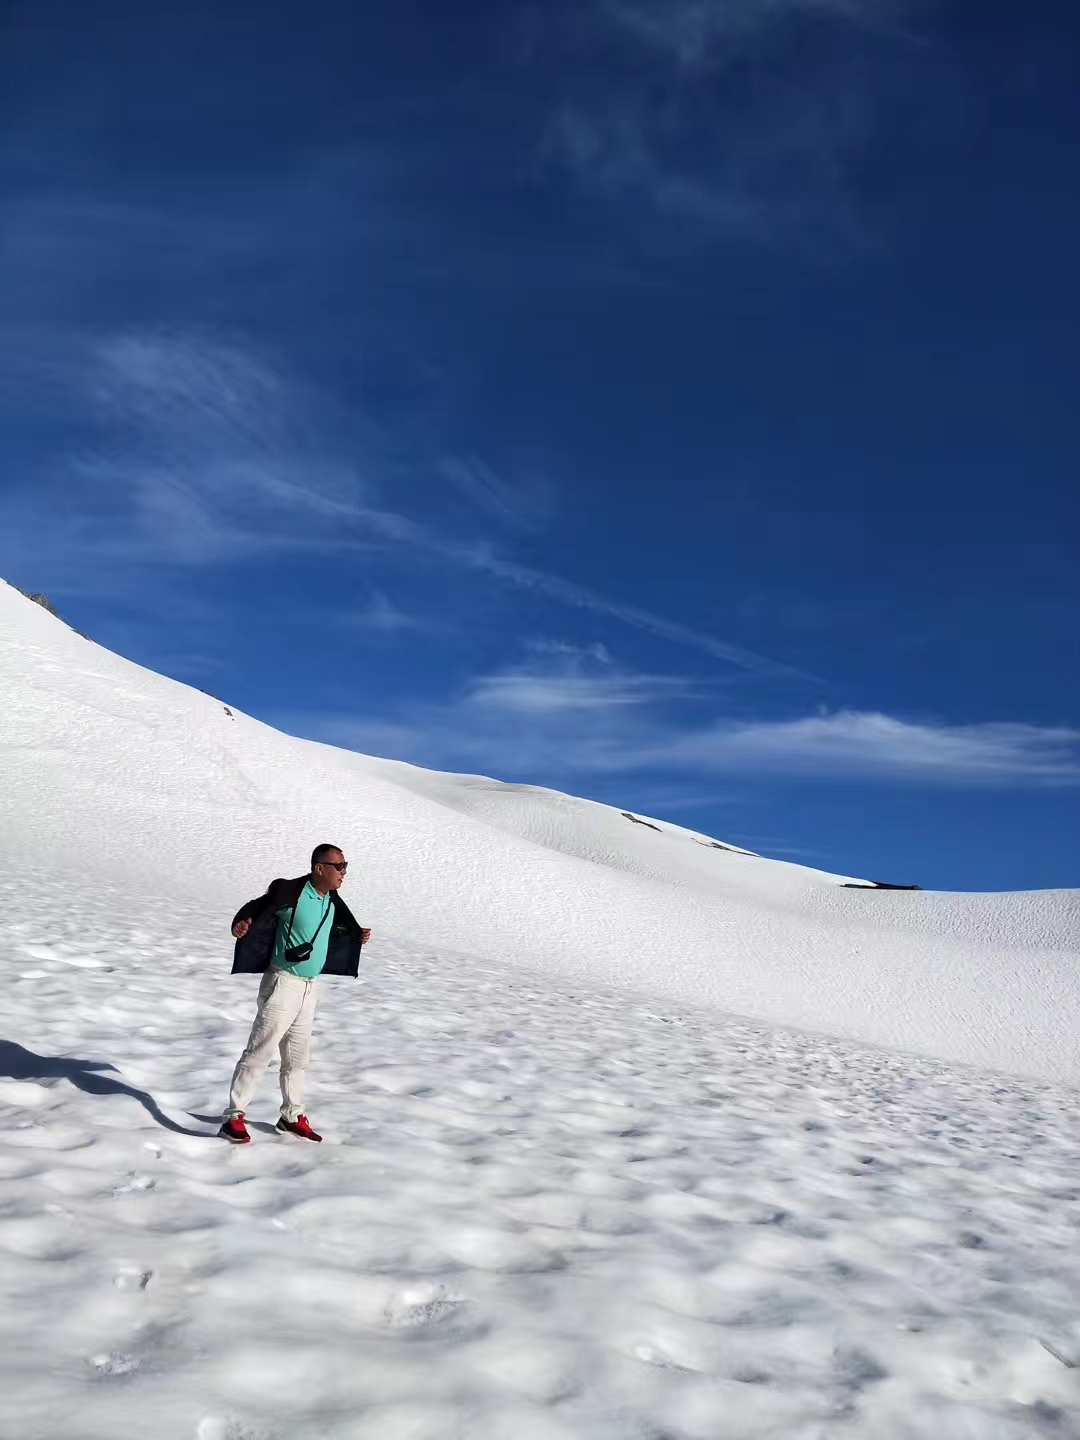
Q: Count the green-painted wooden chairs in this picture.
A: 0